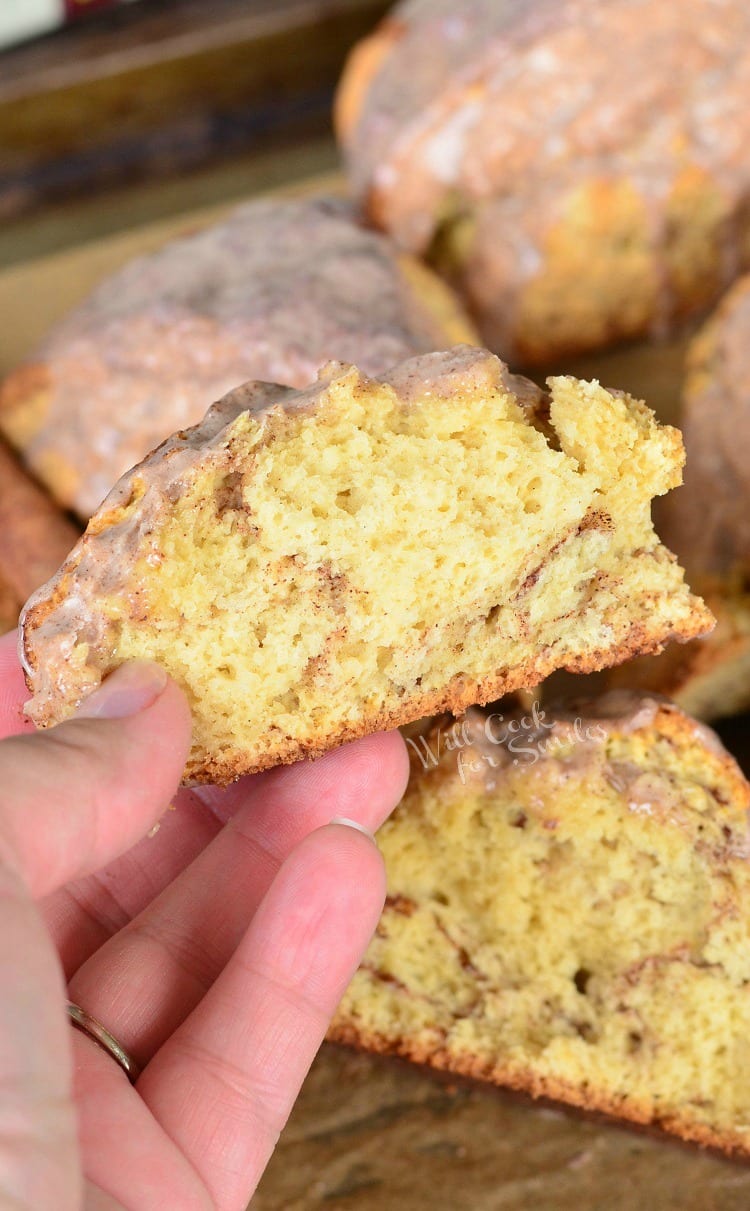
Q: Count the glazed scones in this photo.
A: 5